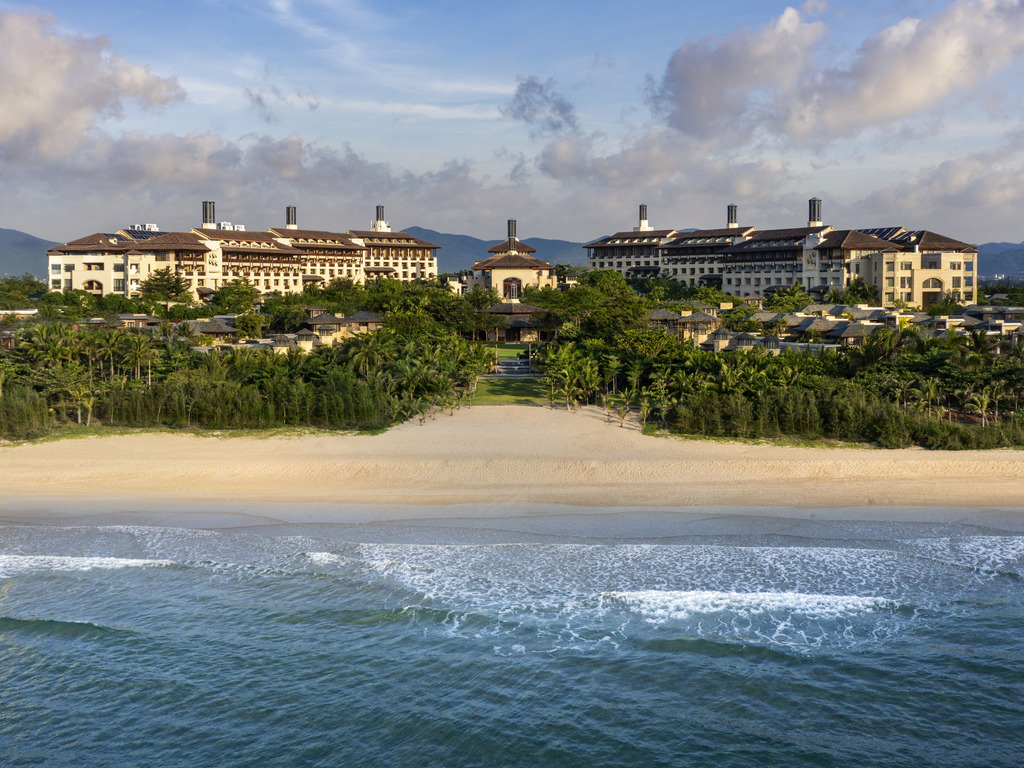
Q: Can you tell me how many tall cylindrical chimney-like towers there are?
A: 7